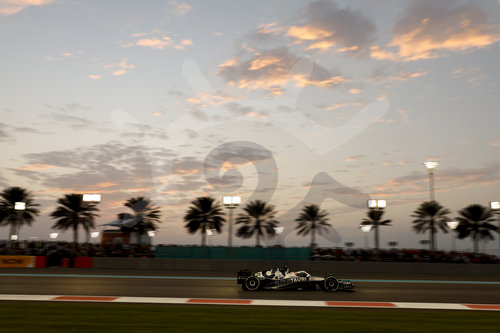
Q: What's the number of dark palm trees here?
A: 9